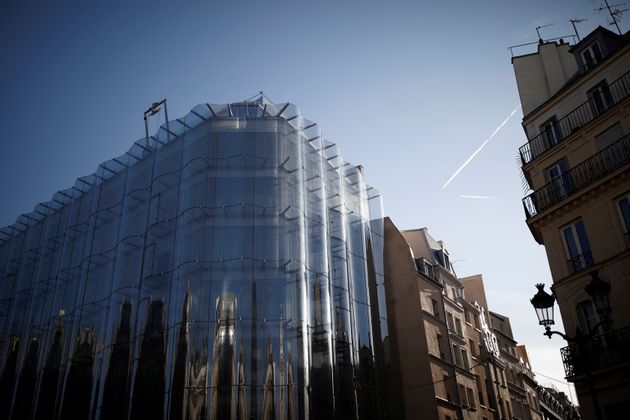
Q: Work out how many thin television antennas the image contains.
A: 3